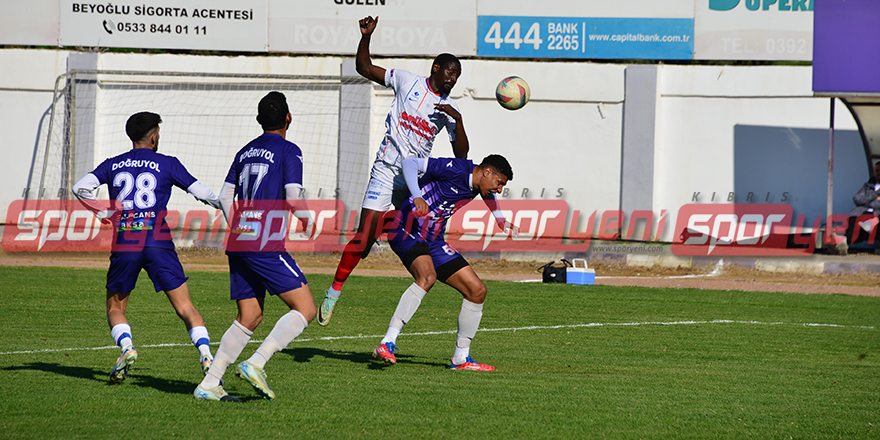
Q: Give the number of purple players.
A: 3